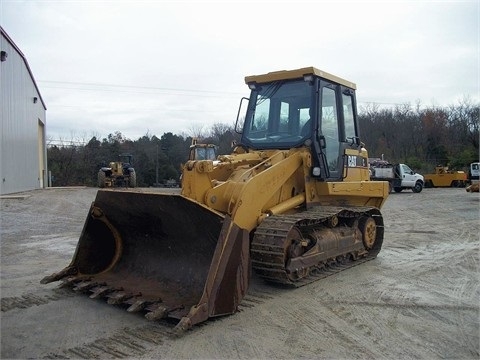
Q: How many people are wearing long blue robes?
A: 0